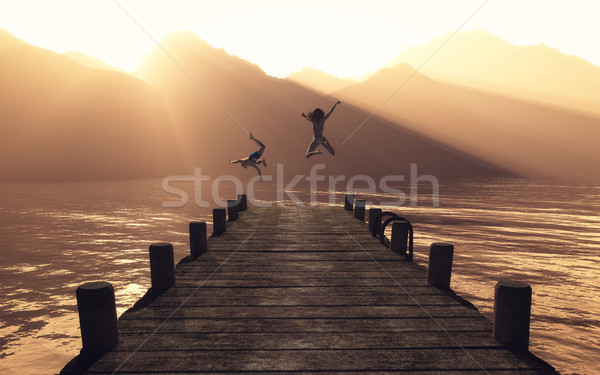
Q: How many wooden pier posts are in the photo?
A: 12